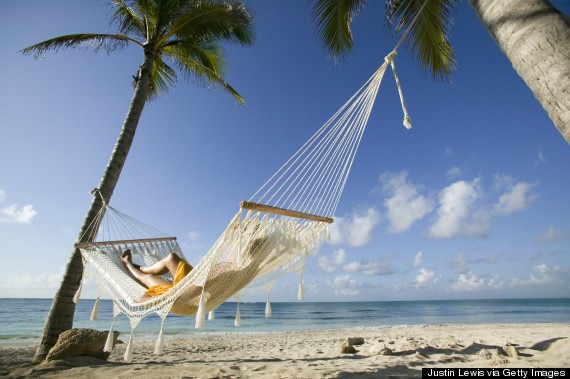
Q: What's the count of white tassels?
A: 10